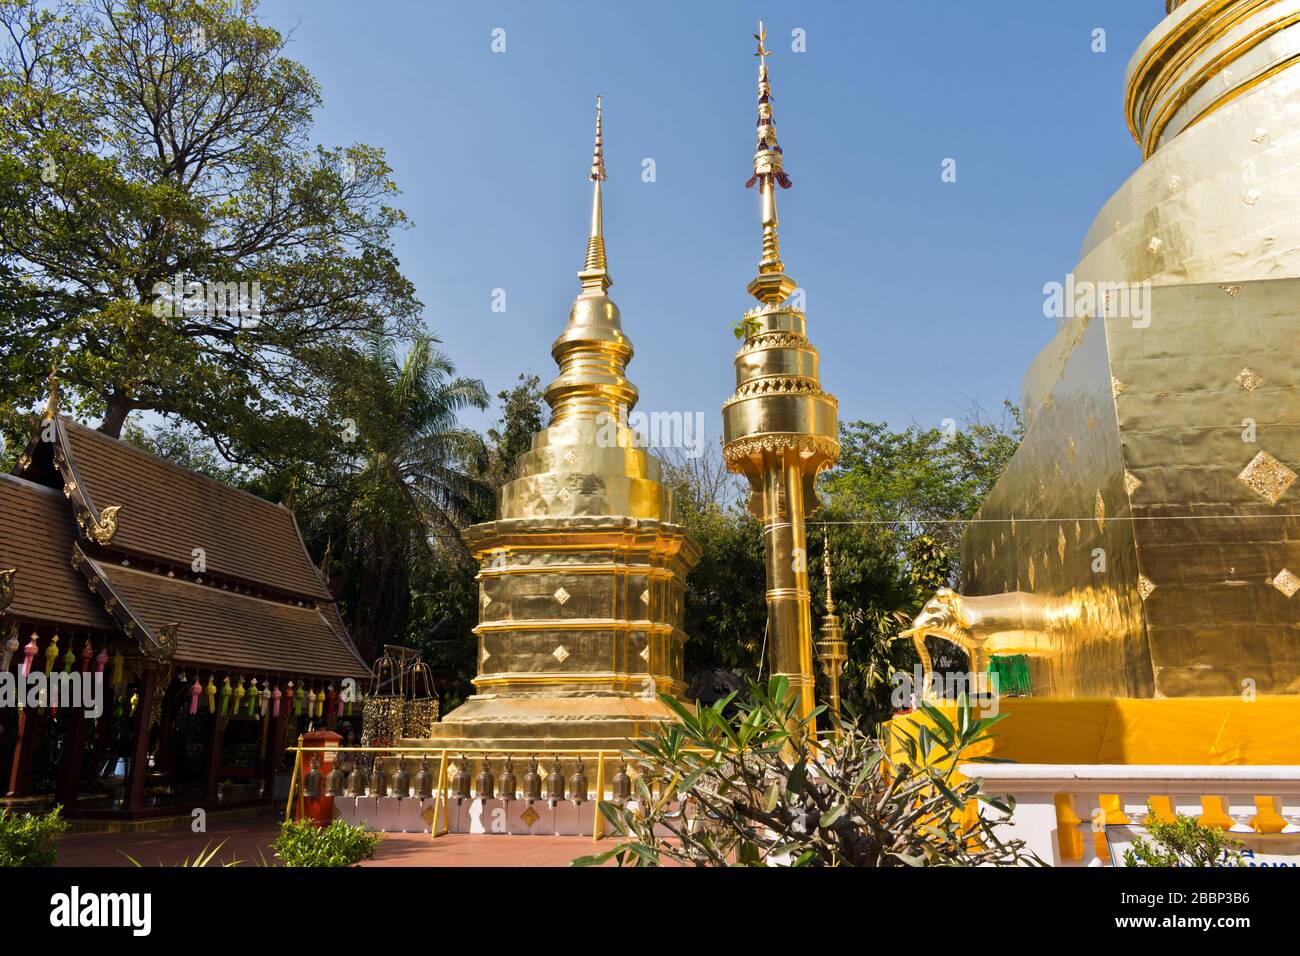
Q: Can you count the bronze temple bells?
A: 15